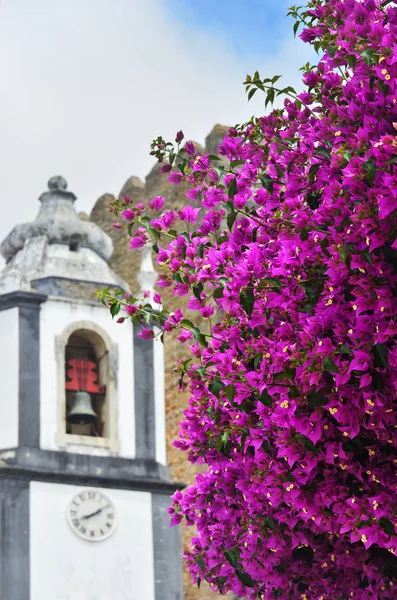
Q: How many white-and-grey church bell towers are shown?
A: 1